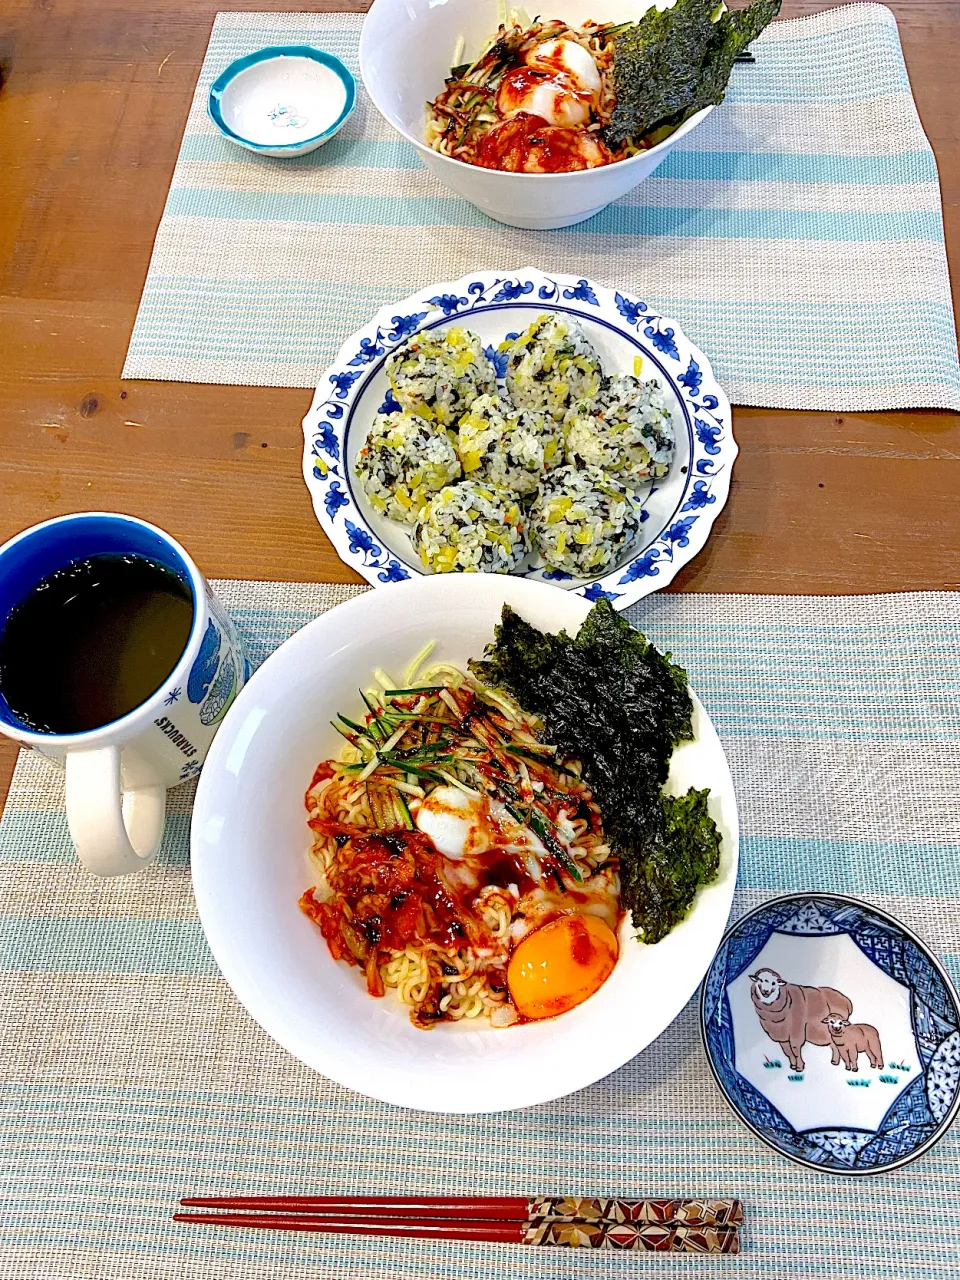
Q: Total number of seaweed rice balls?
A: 7